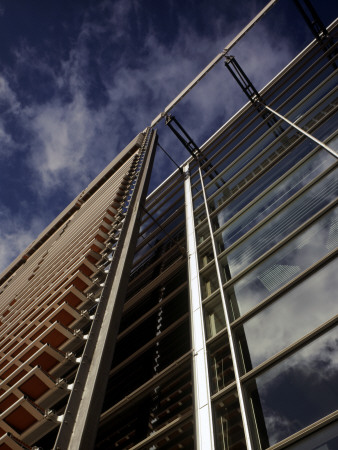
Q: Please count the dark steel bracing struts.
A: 3